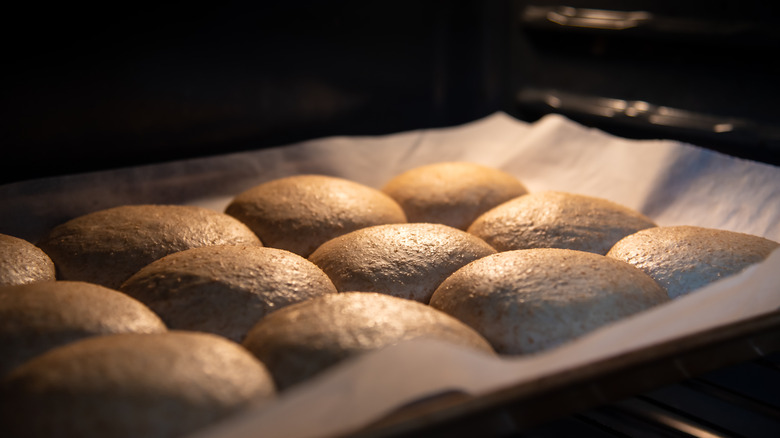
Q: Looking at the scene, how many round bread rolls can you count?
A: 12